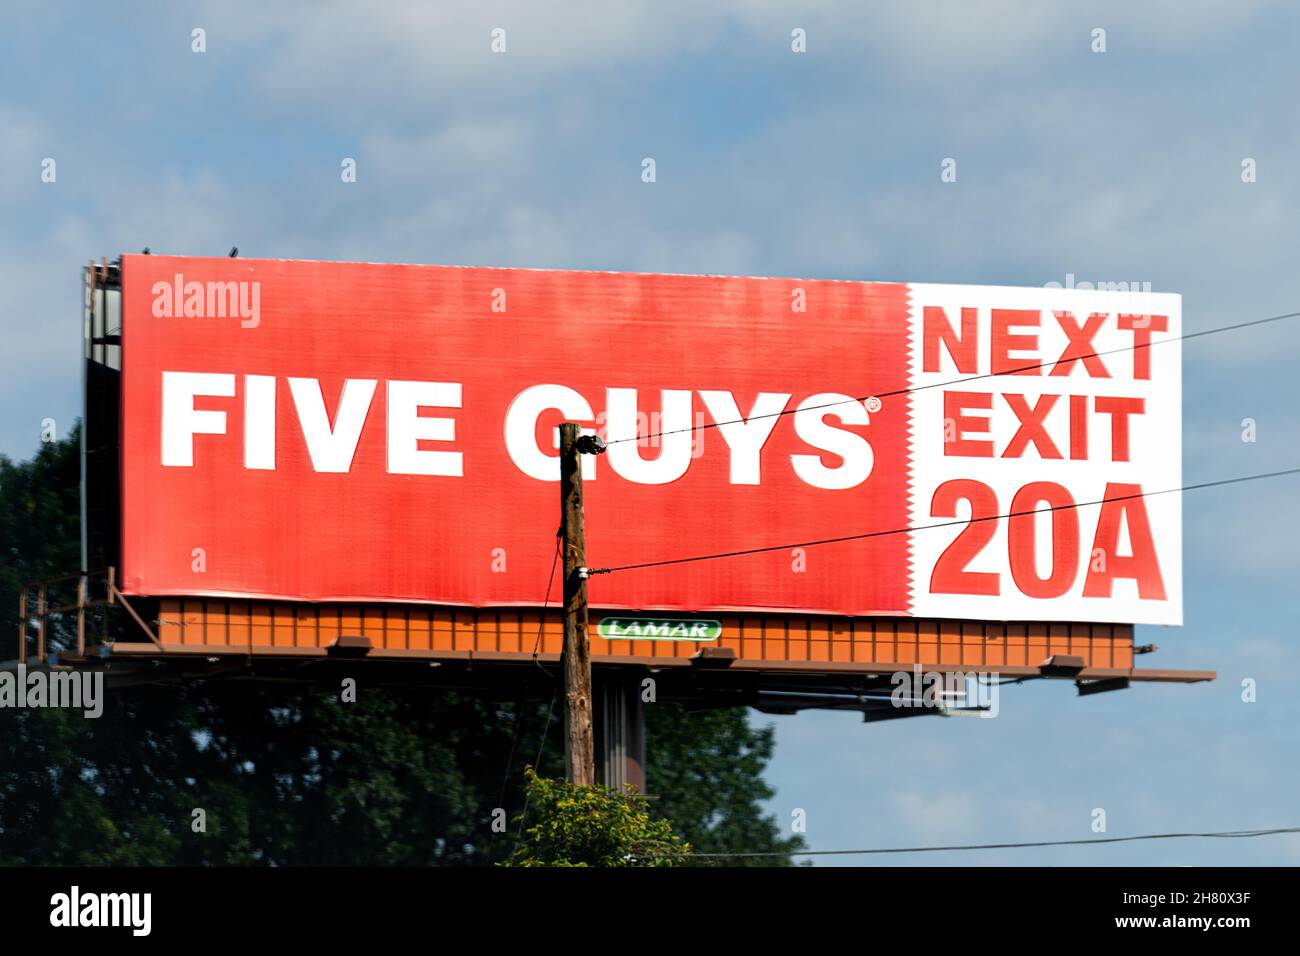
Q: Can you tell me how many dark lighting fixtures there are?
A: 3